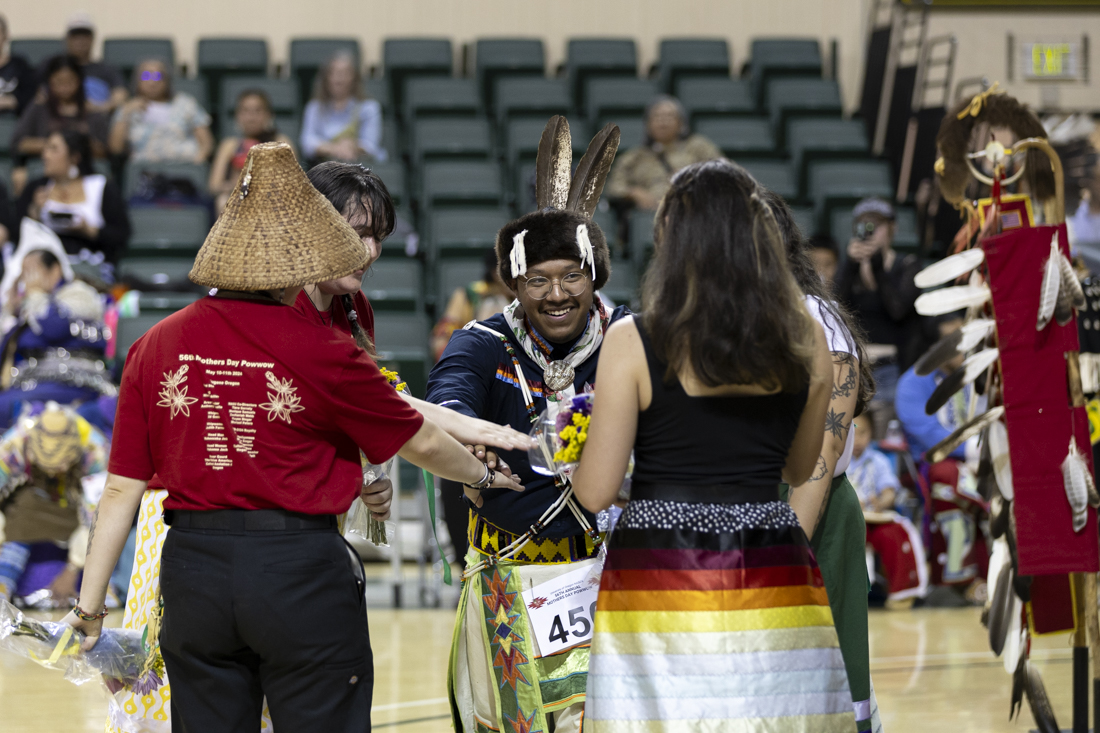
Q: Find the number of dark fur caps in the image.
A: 1